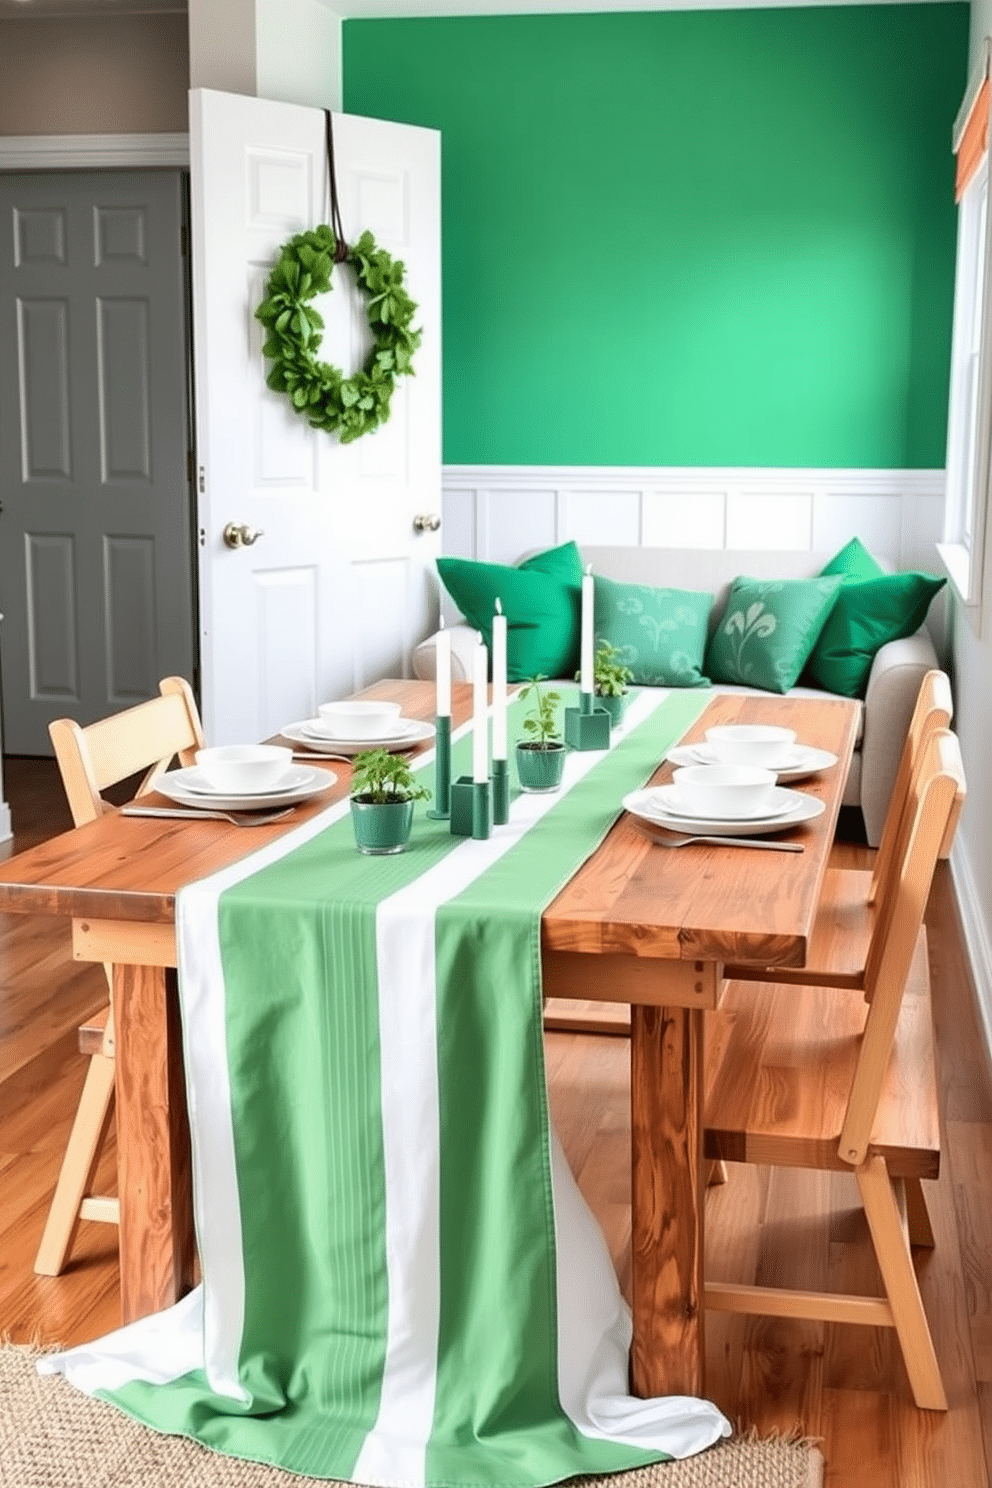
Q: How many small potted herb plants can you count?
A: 3